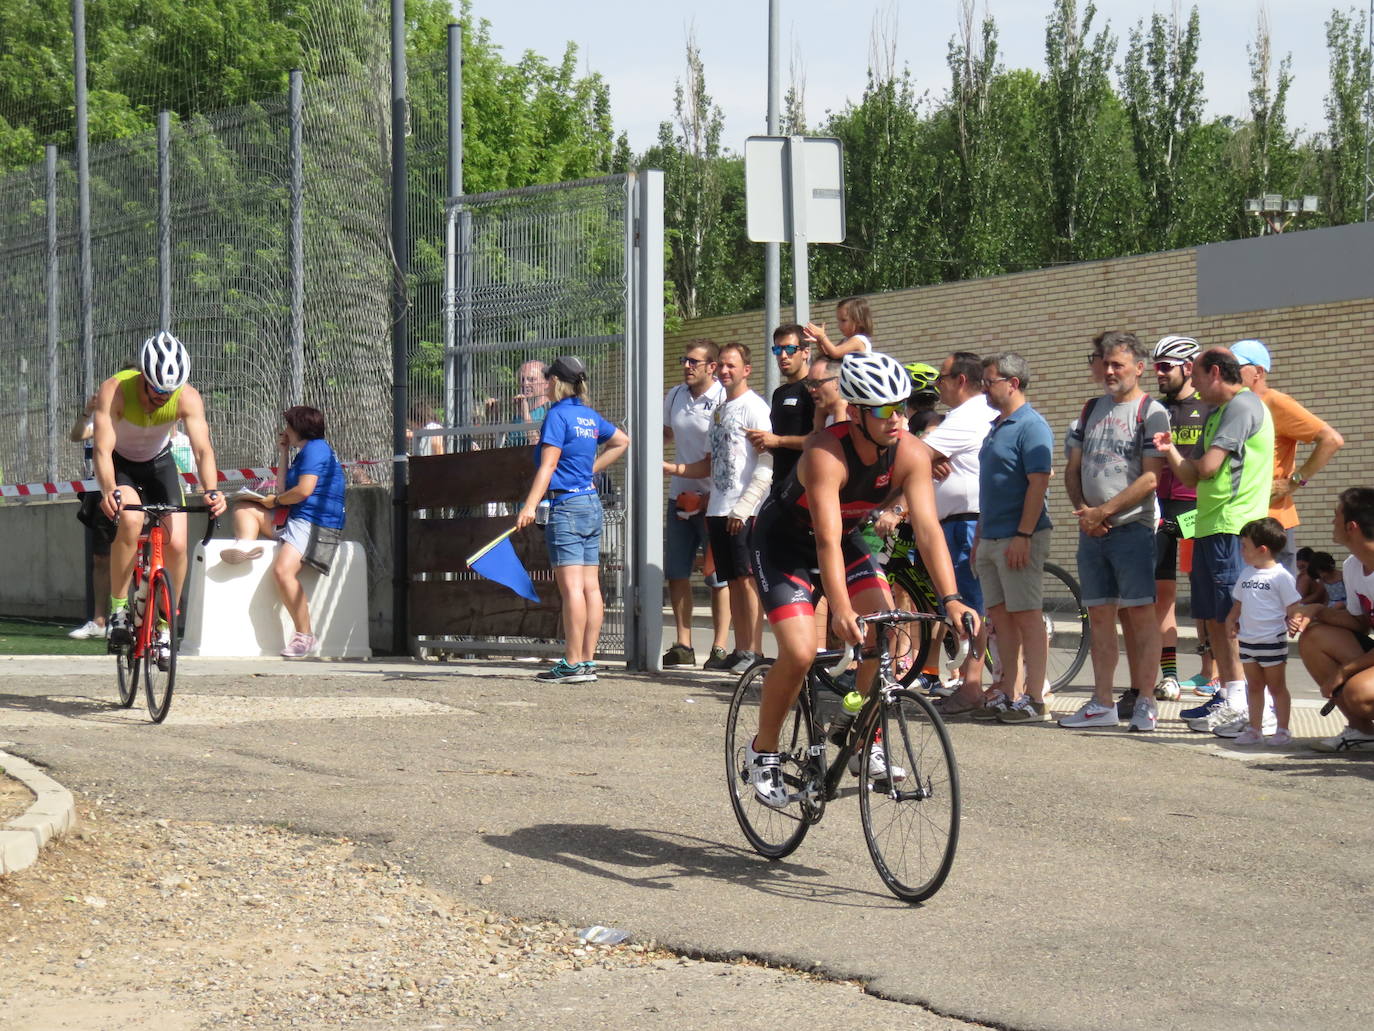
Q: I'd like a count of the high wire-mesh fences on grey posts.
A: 1